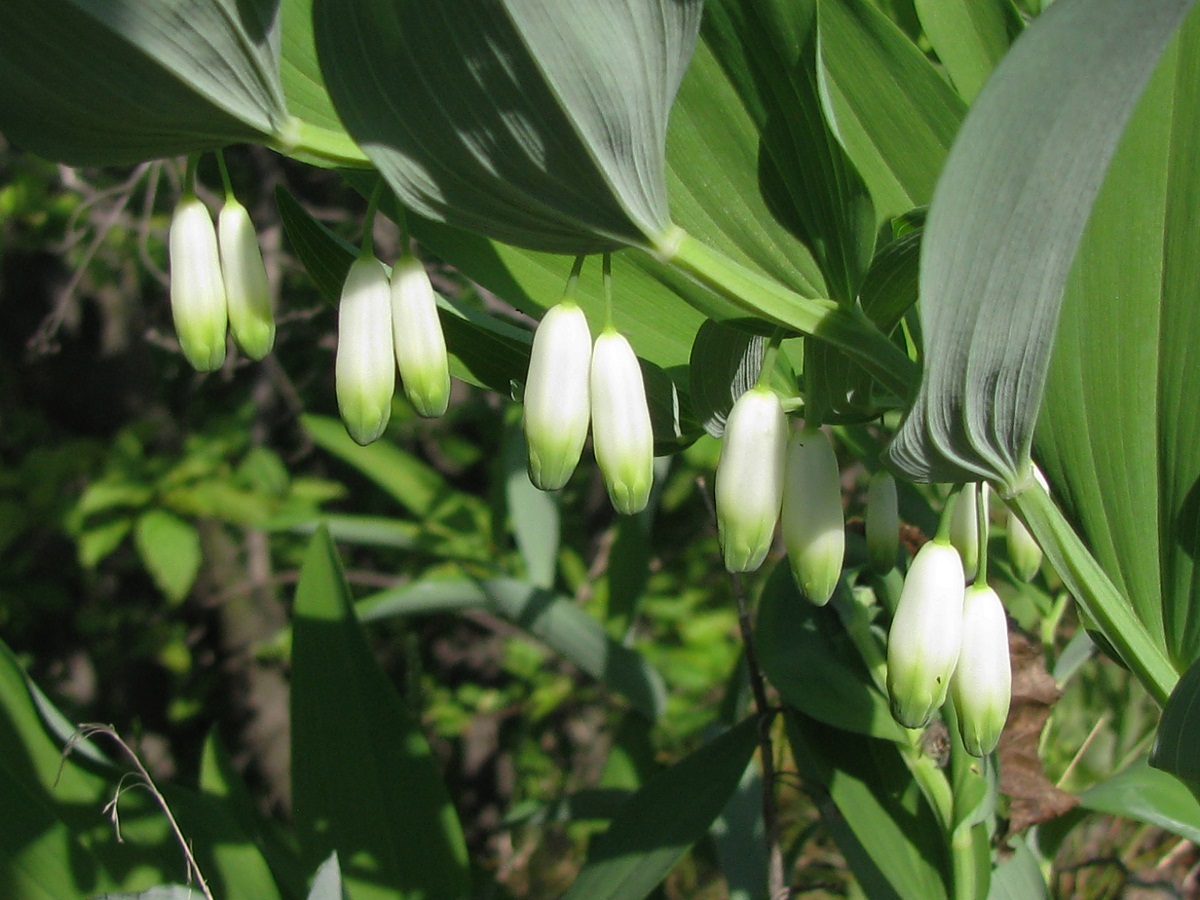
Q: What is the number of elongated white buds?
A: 13